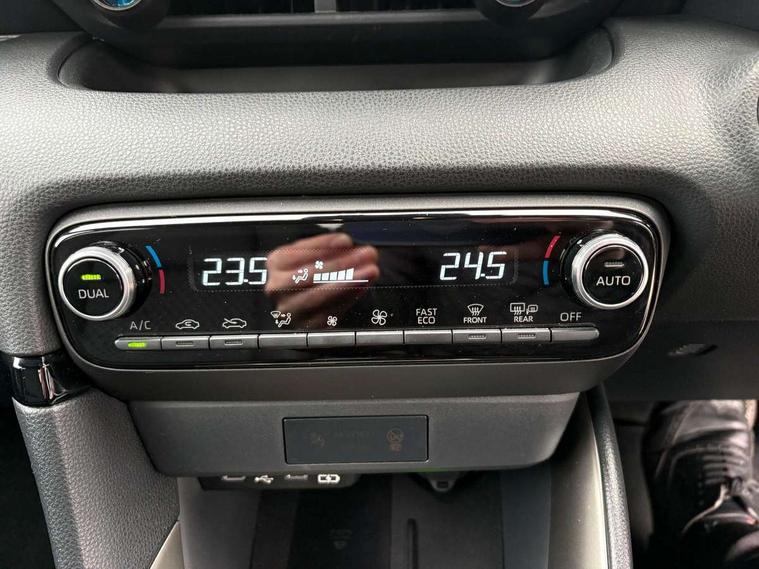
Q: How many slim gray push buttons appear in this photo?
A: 10